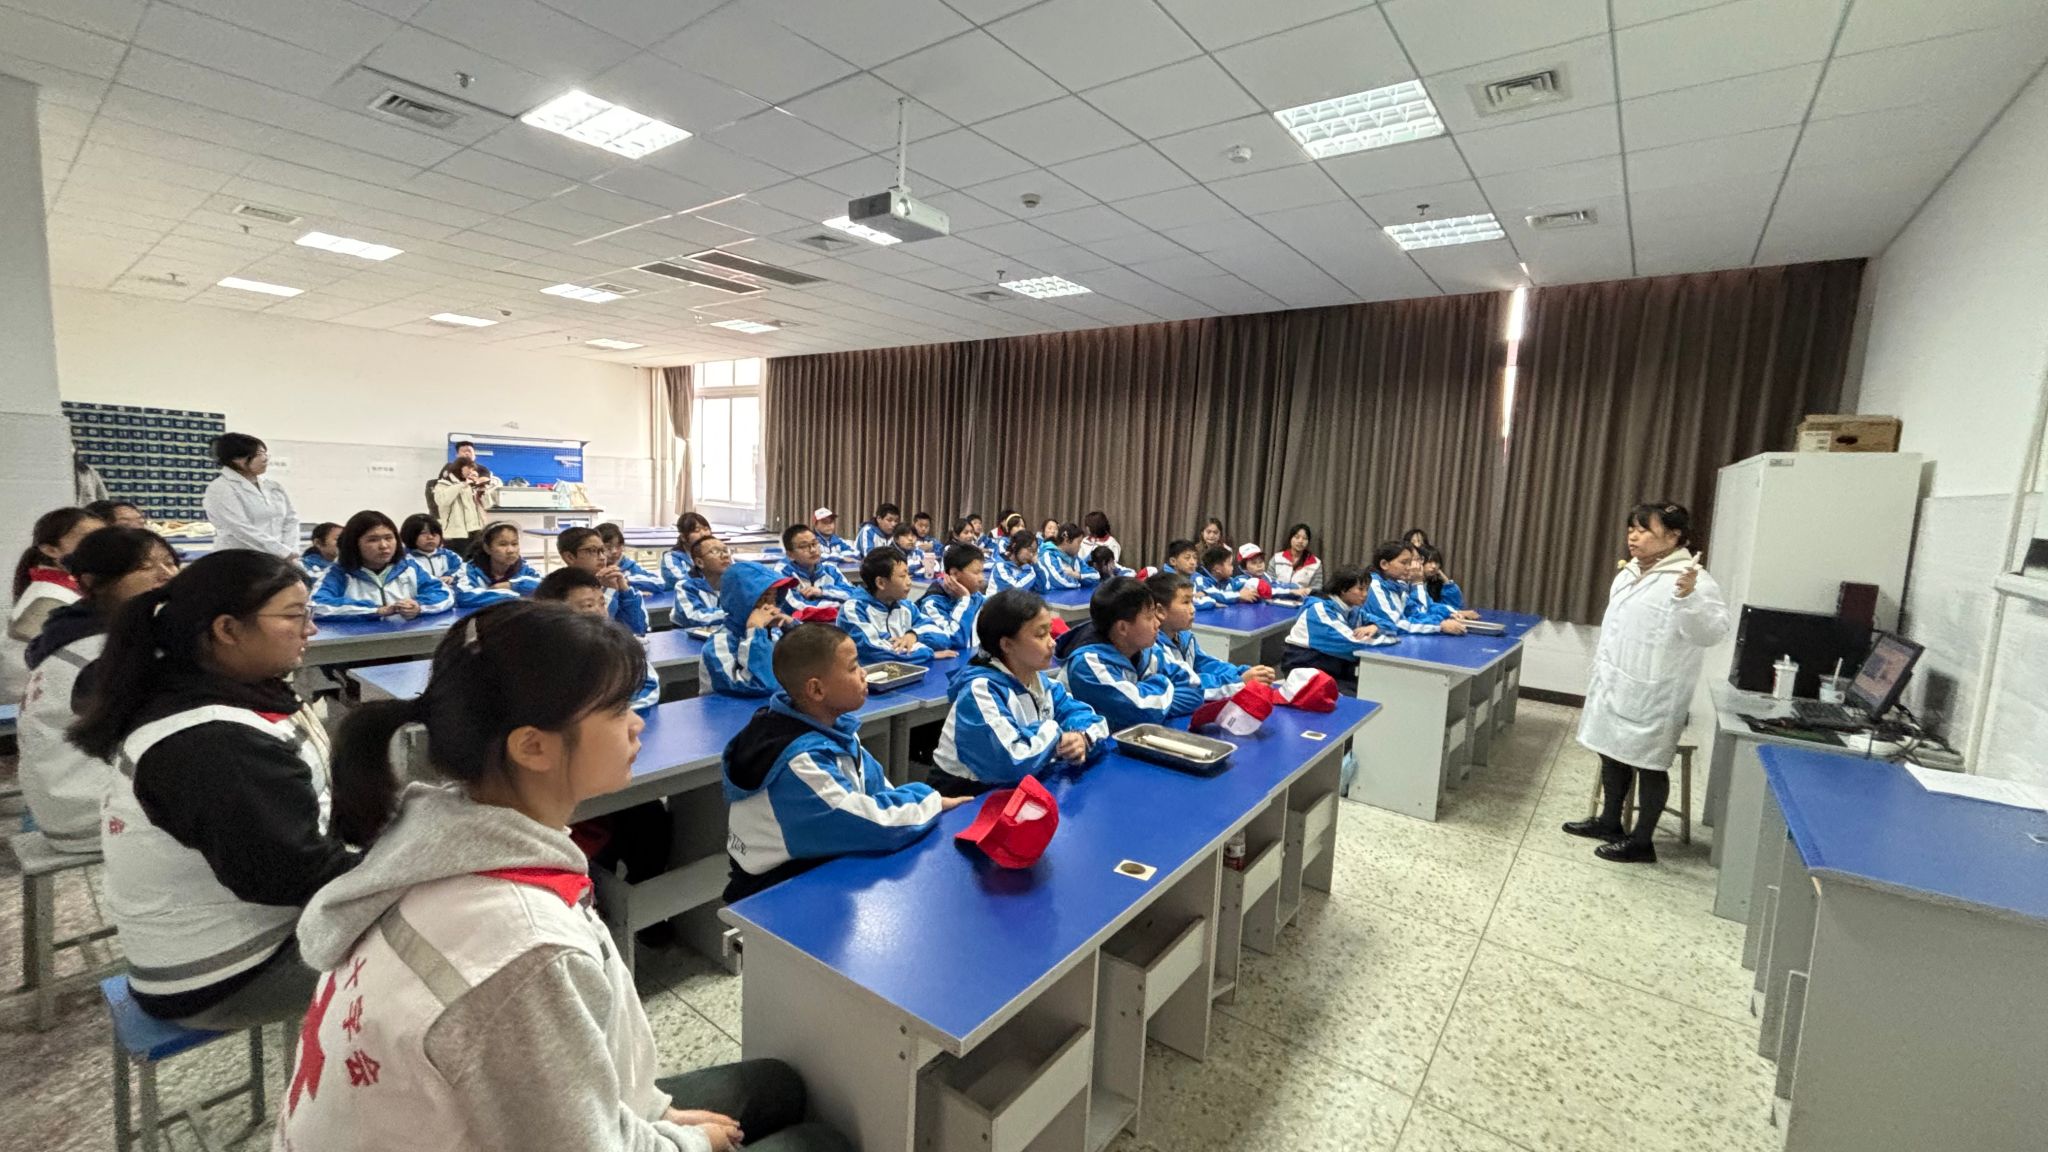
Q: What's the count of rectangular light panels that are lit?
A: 11